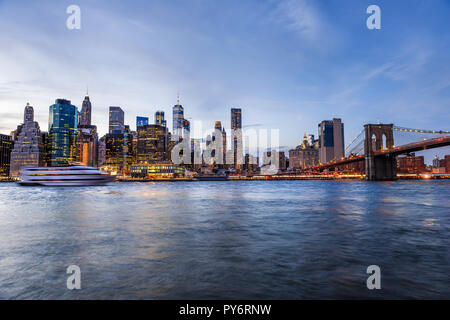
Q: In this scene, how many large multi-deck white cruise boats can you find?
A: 1